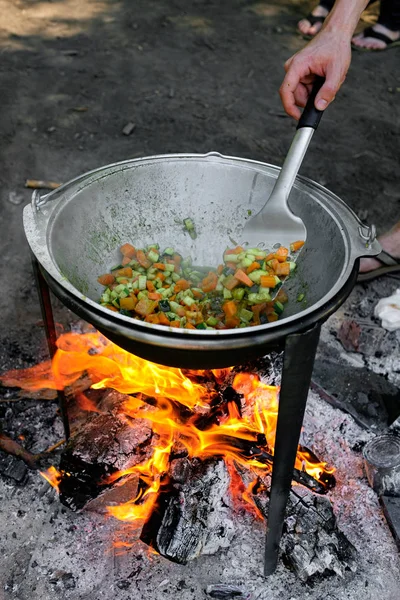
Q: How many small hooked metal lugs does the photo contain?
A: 2